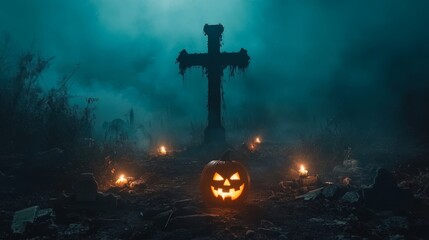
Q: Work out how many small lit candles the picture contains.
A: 4